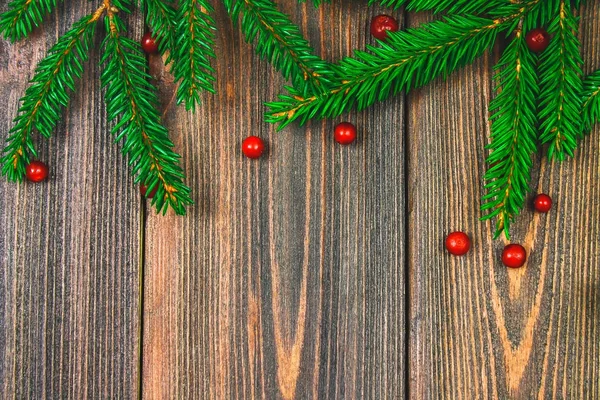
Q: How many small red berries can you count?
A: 10